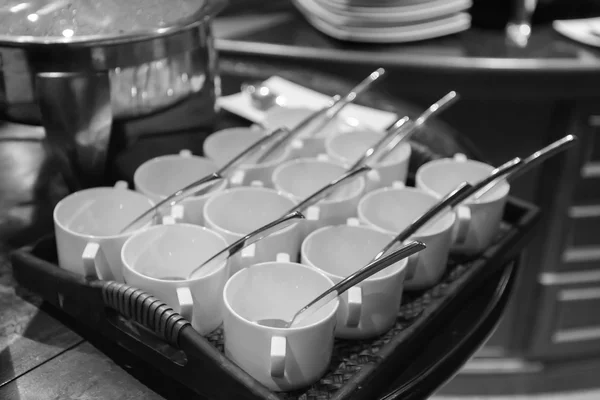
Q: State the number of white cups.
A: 12